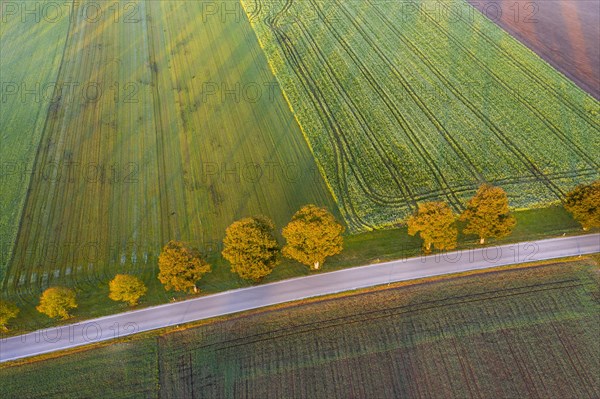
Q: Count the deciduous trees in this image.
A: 9